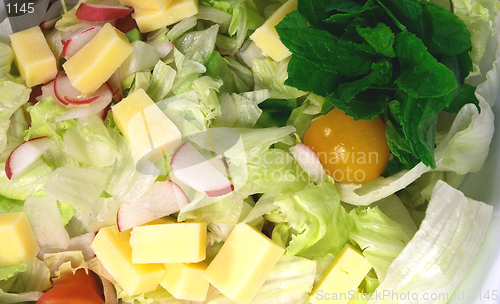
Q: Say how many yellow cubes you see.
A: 12